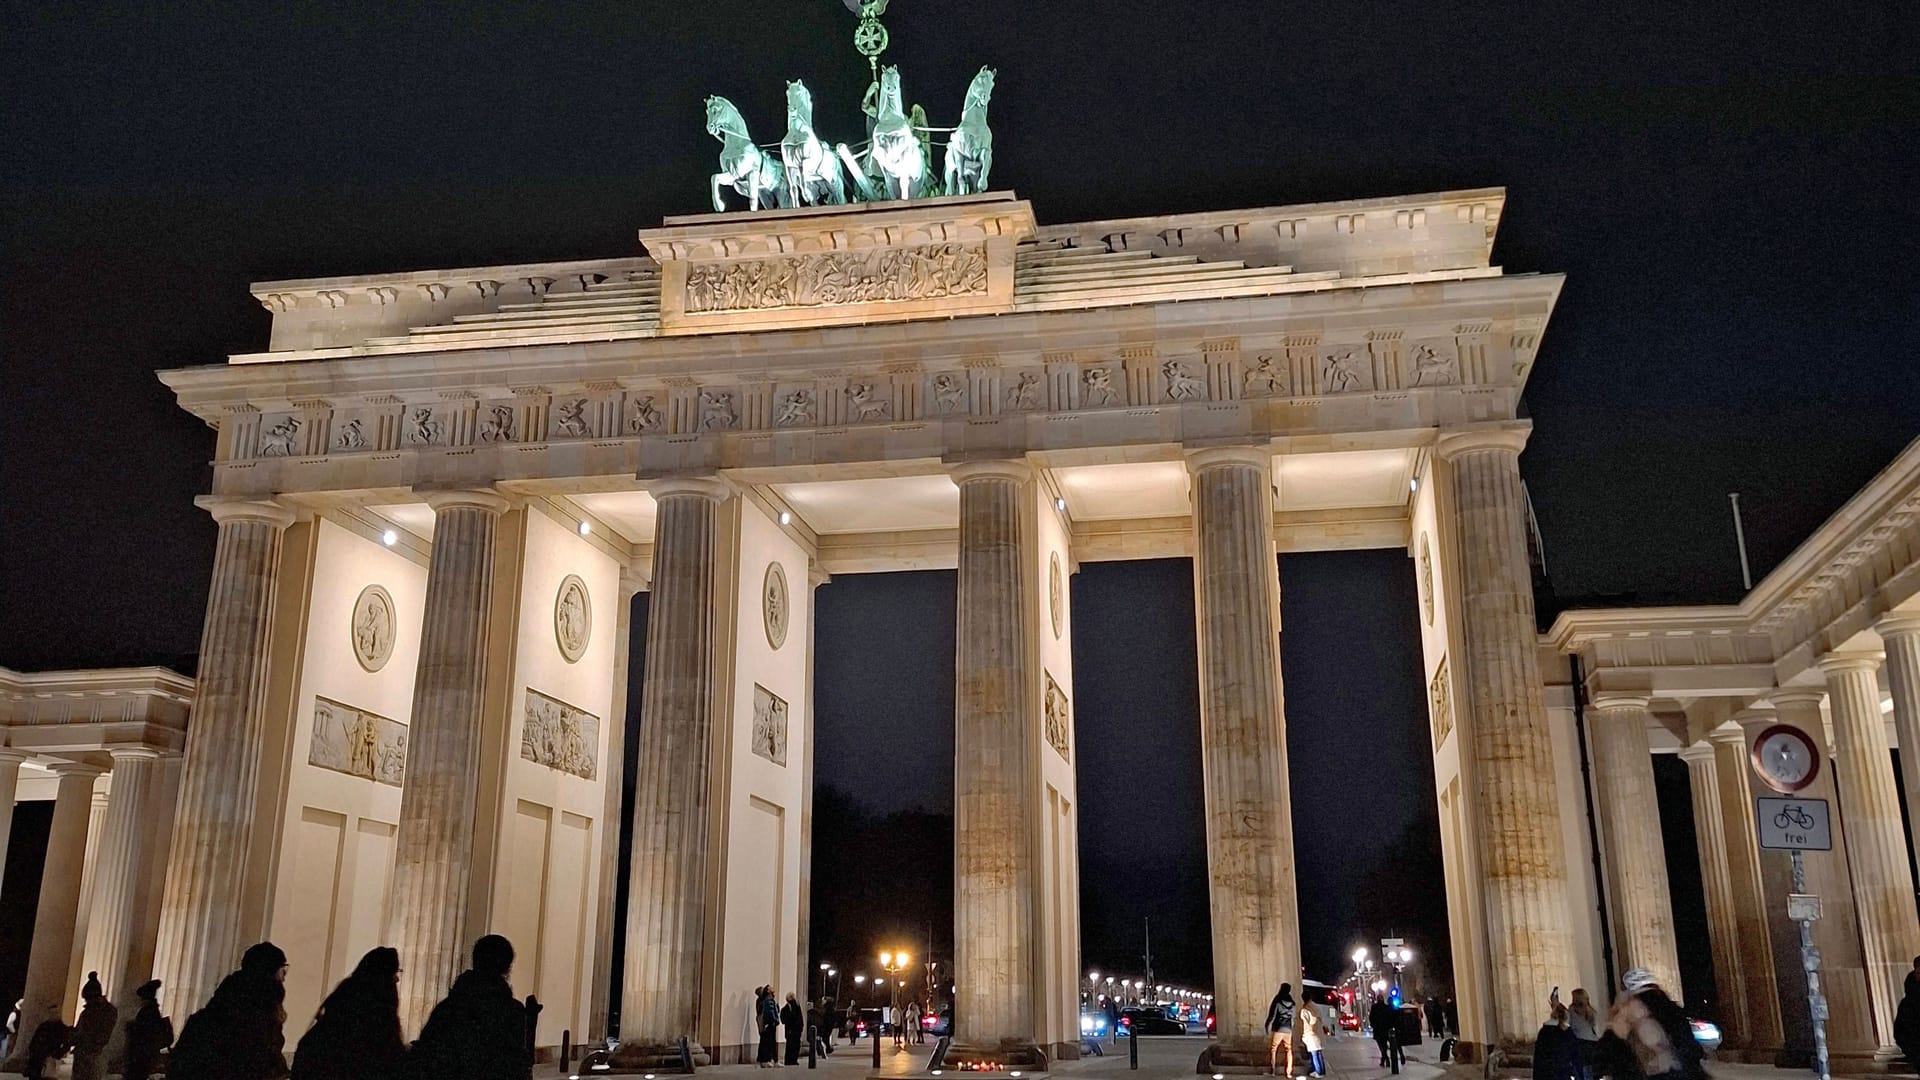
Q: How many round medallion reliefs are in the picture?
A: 5